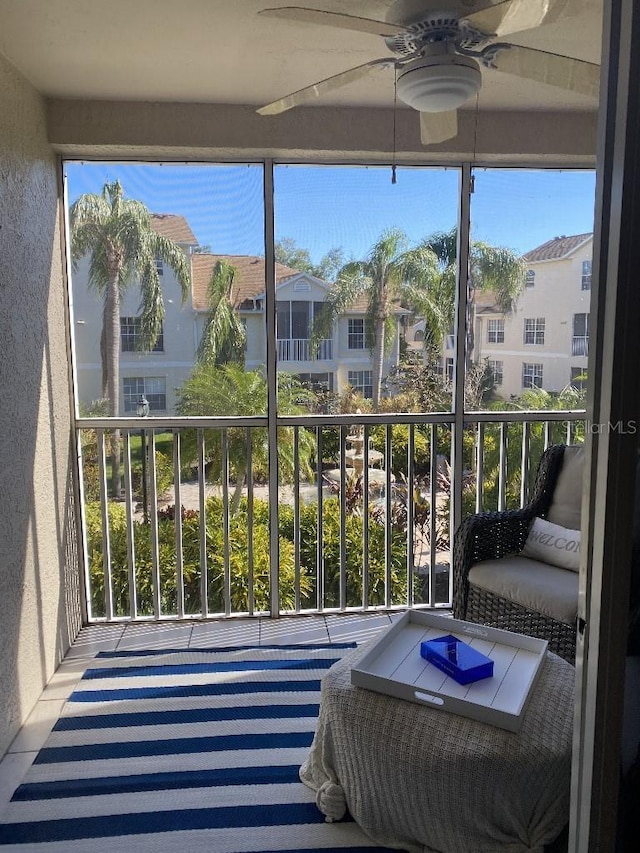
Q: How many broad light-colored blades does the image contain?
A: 5